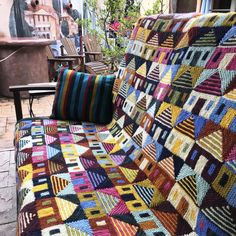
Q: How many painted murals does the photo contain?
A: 1